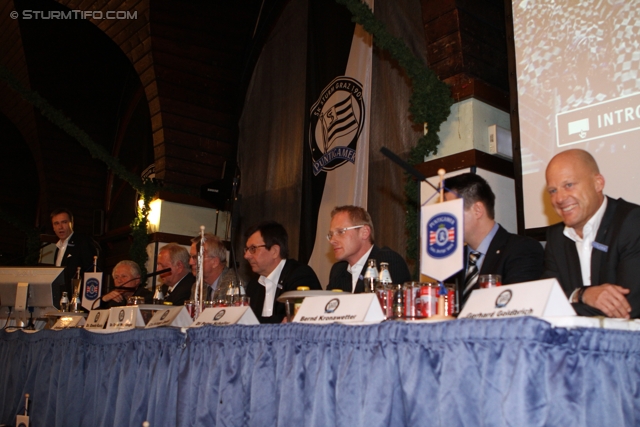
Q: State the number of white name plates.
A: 7